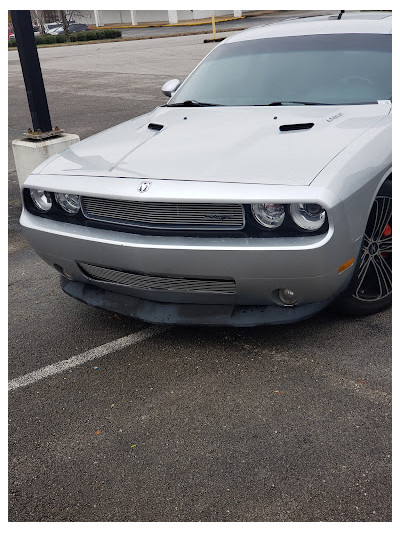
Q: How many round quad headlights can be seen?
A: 4